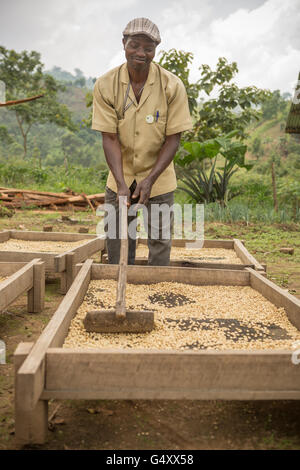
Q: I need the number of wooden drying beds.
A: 4